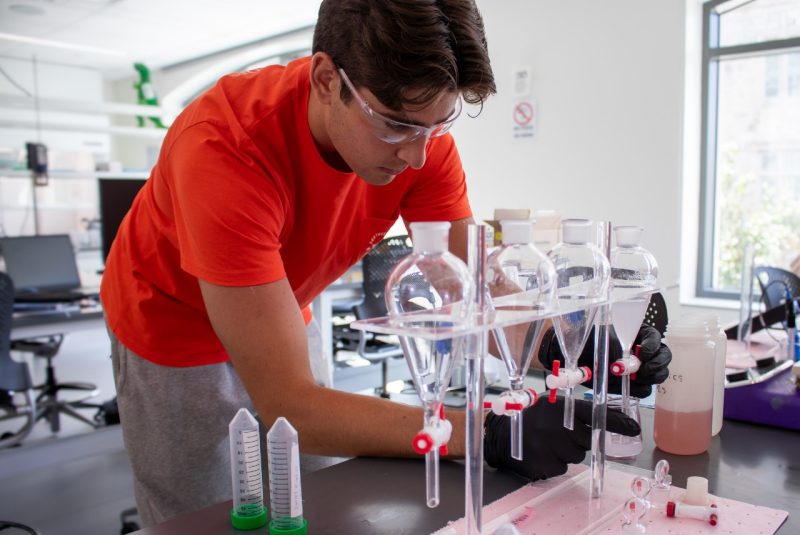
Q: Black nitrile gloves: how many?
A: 2